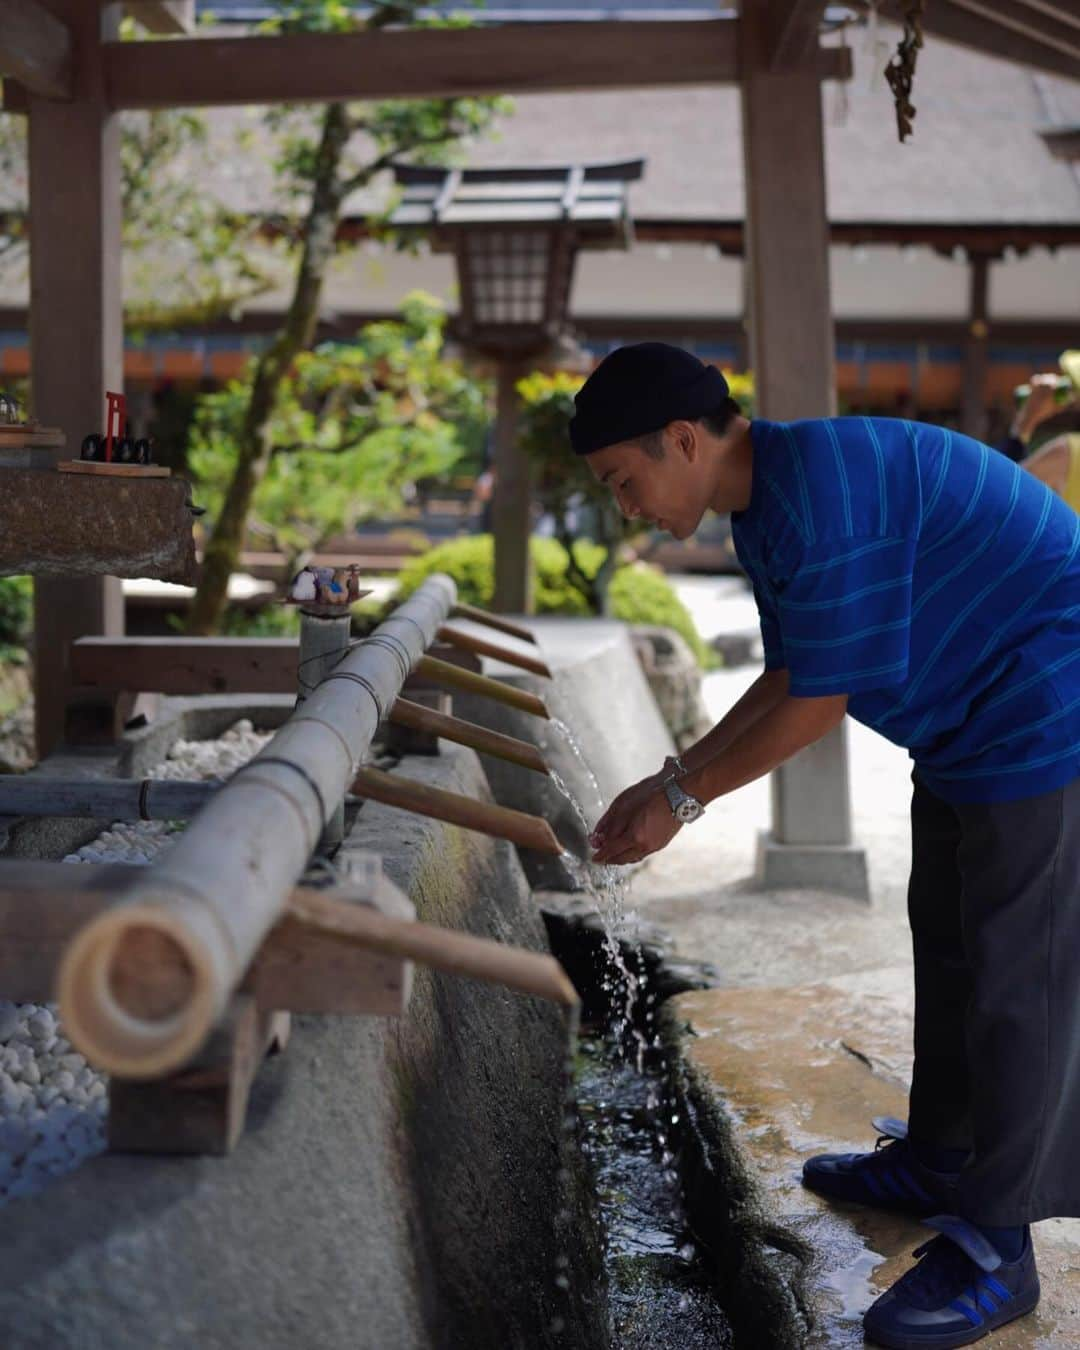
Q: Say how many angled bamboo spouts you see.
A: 6